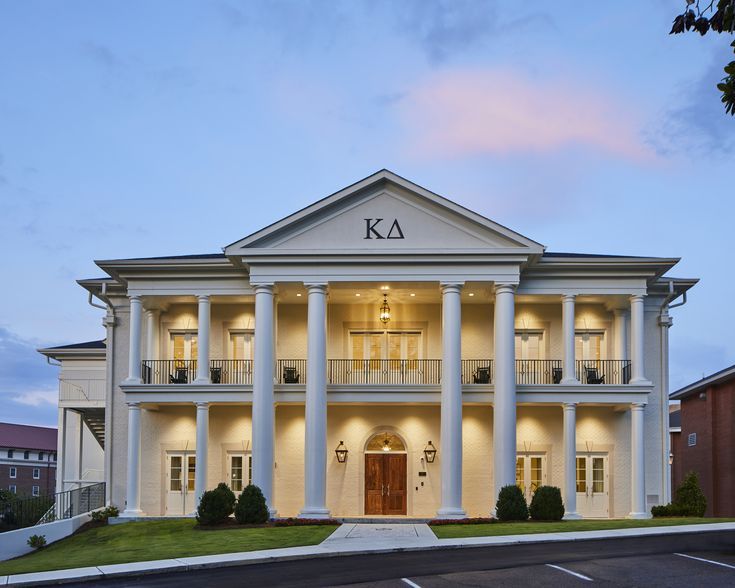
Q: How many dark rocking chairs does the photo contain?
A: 6